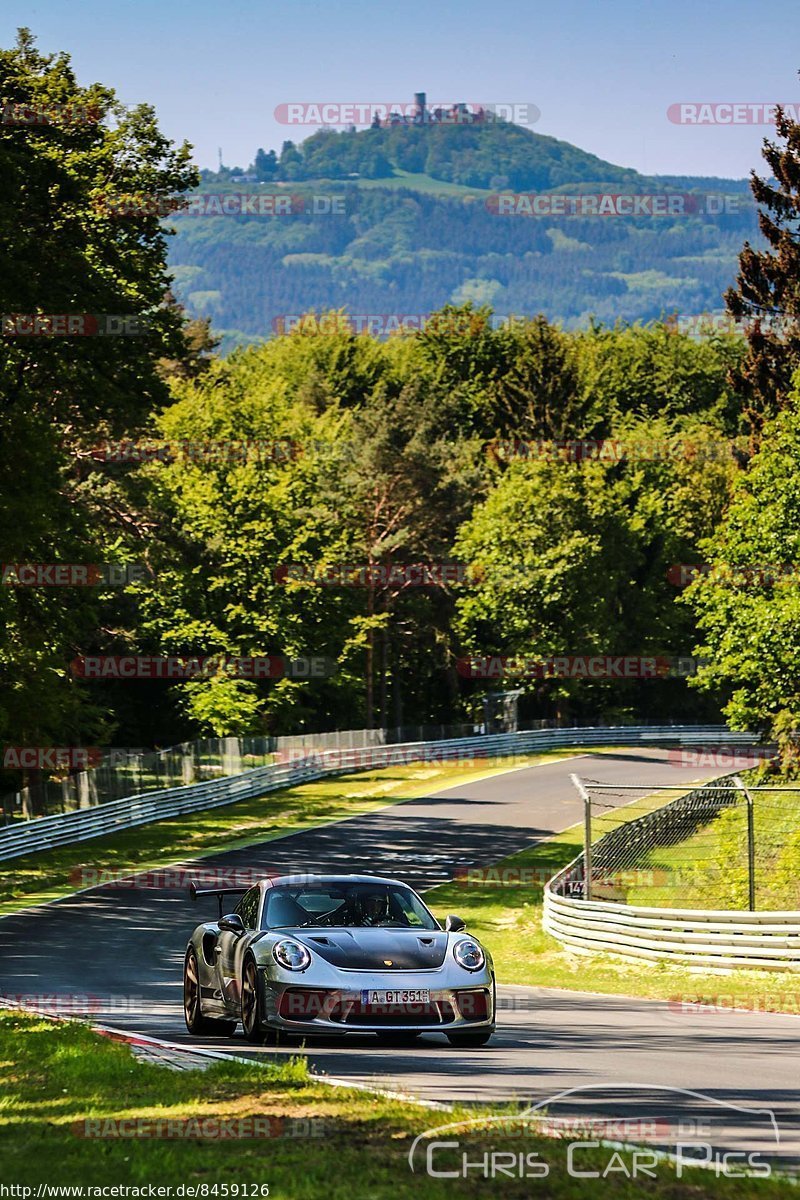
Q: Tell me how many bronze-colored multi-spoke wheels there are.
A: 2